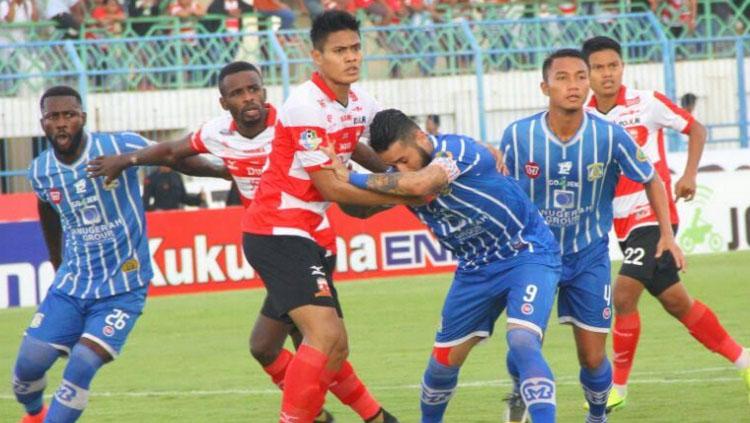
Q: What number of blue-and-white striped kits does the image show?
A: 3